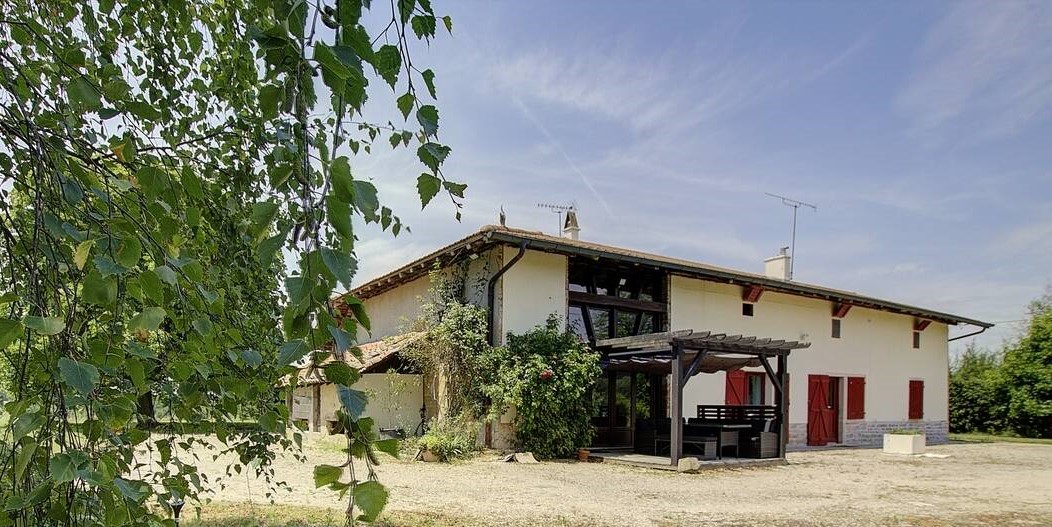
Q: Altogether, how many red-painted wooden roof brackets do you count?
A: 3